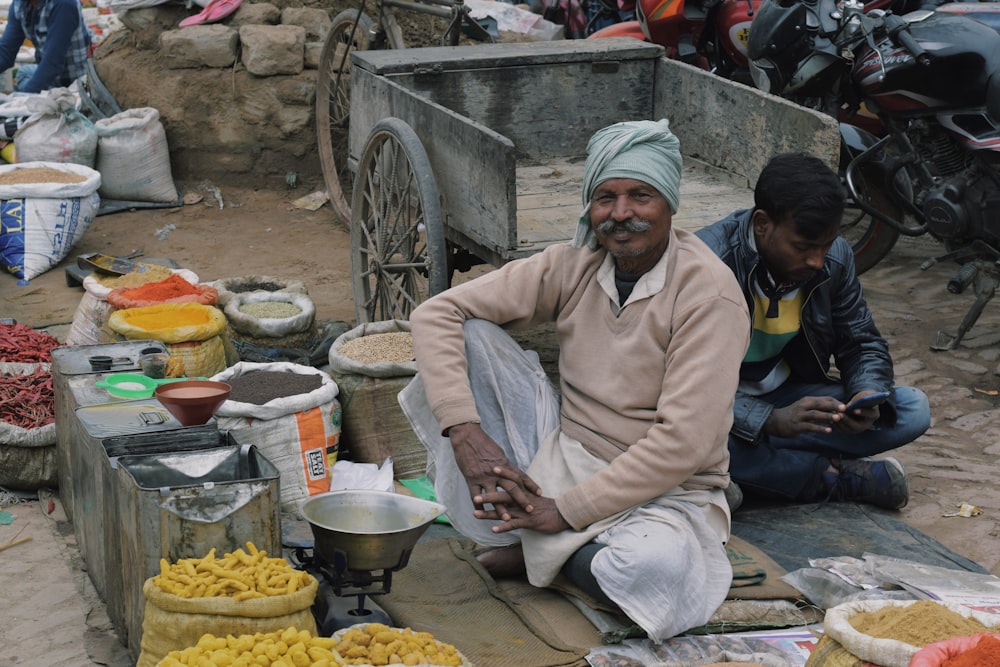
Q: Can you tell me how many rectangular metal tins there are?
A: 5